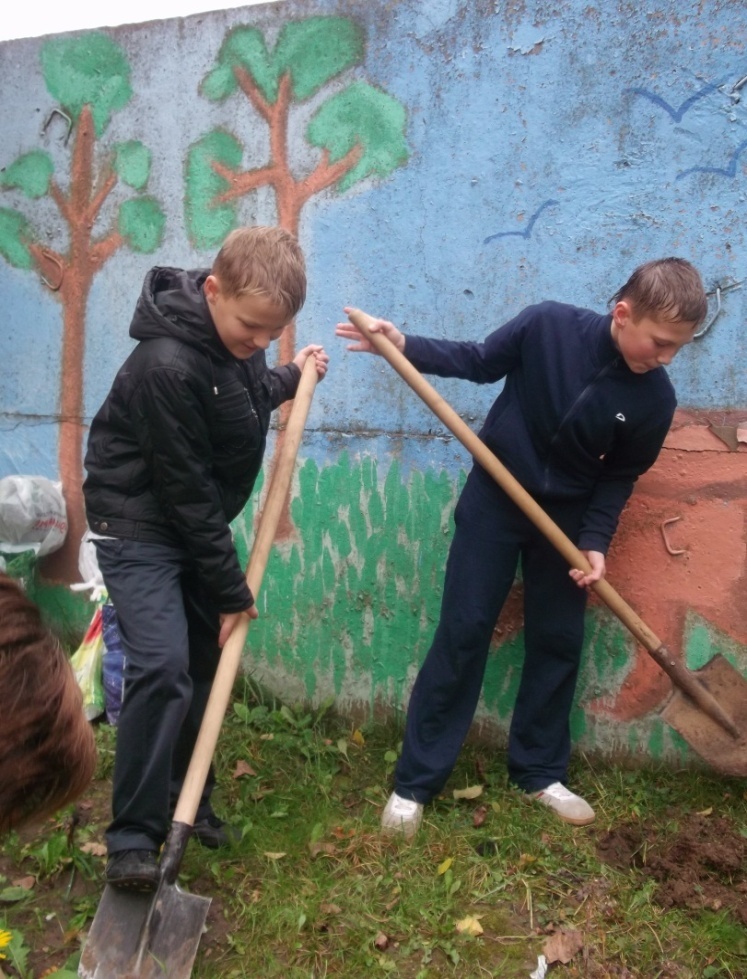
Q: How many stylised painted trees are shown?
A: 2